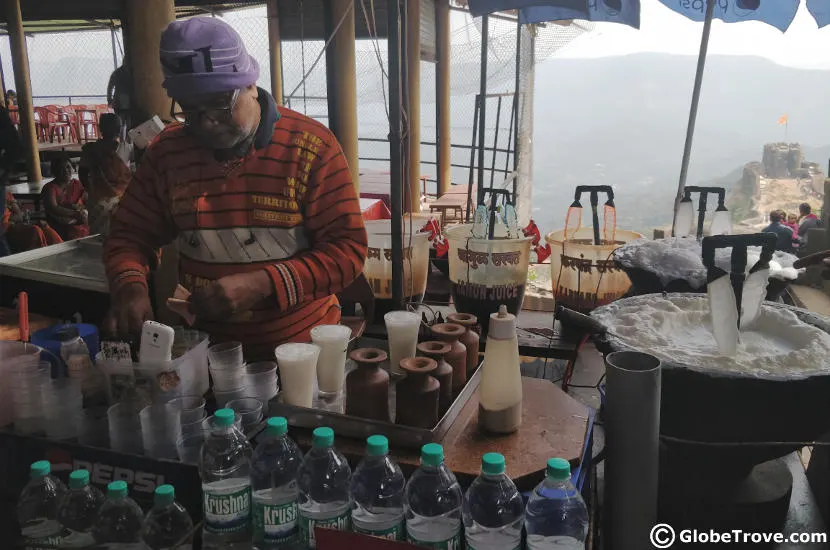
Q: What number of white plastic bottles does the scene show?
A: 1